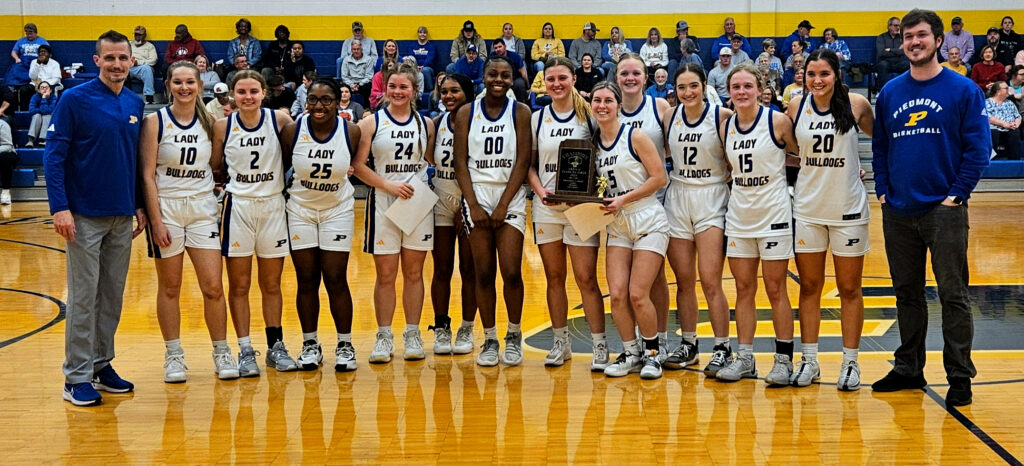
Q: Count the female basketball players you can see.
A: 12